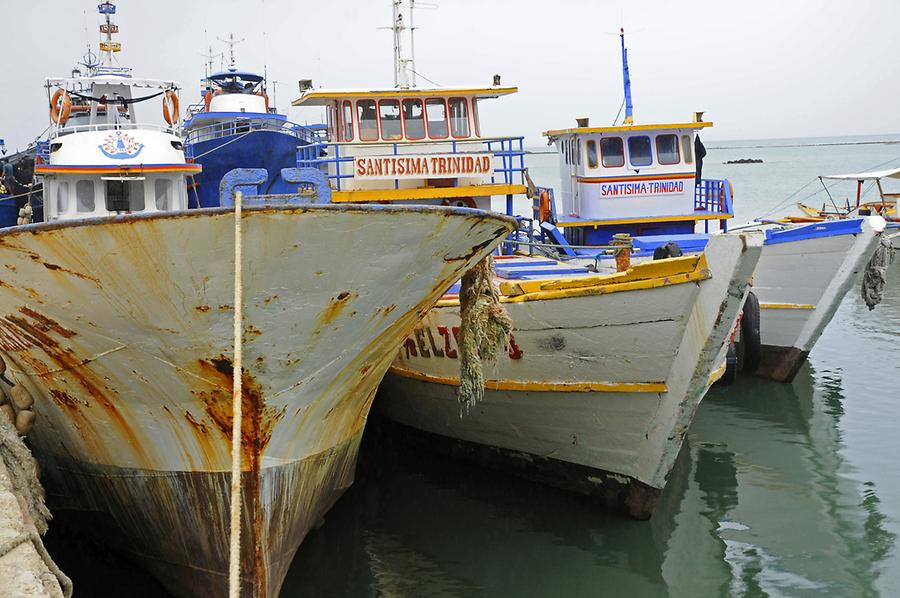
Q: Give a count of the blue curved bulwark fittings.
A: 2